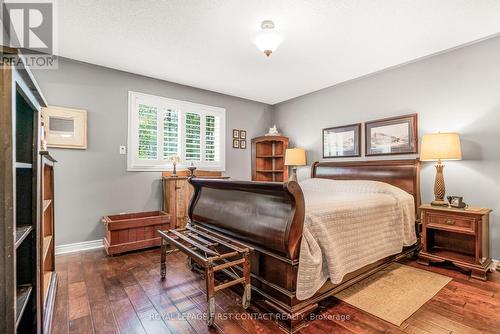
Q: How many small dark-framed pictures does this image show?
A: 4